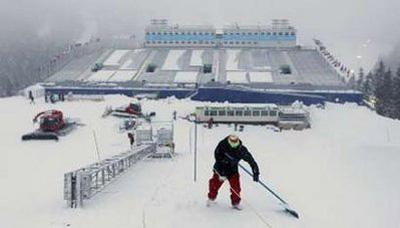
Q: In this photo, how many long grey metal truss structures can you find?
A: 1